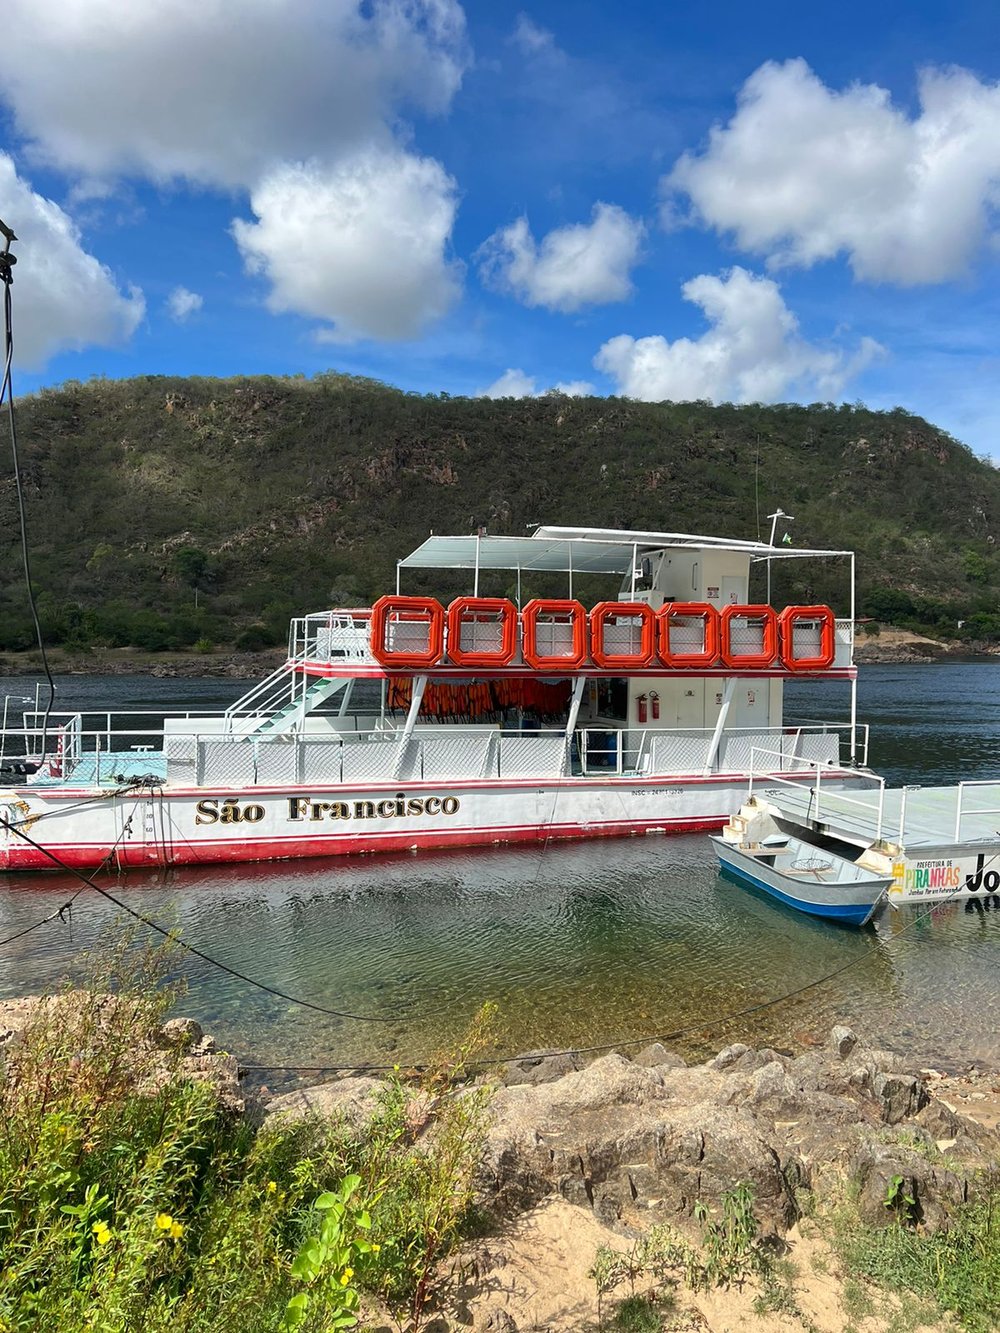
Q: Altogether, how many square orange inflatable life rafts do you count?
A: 7